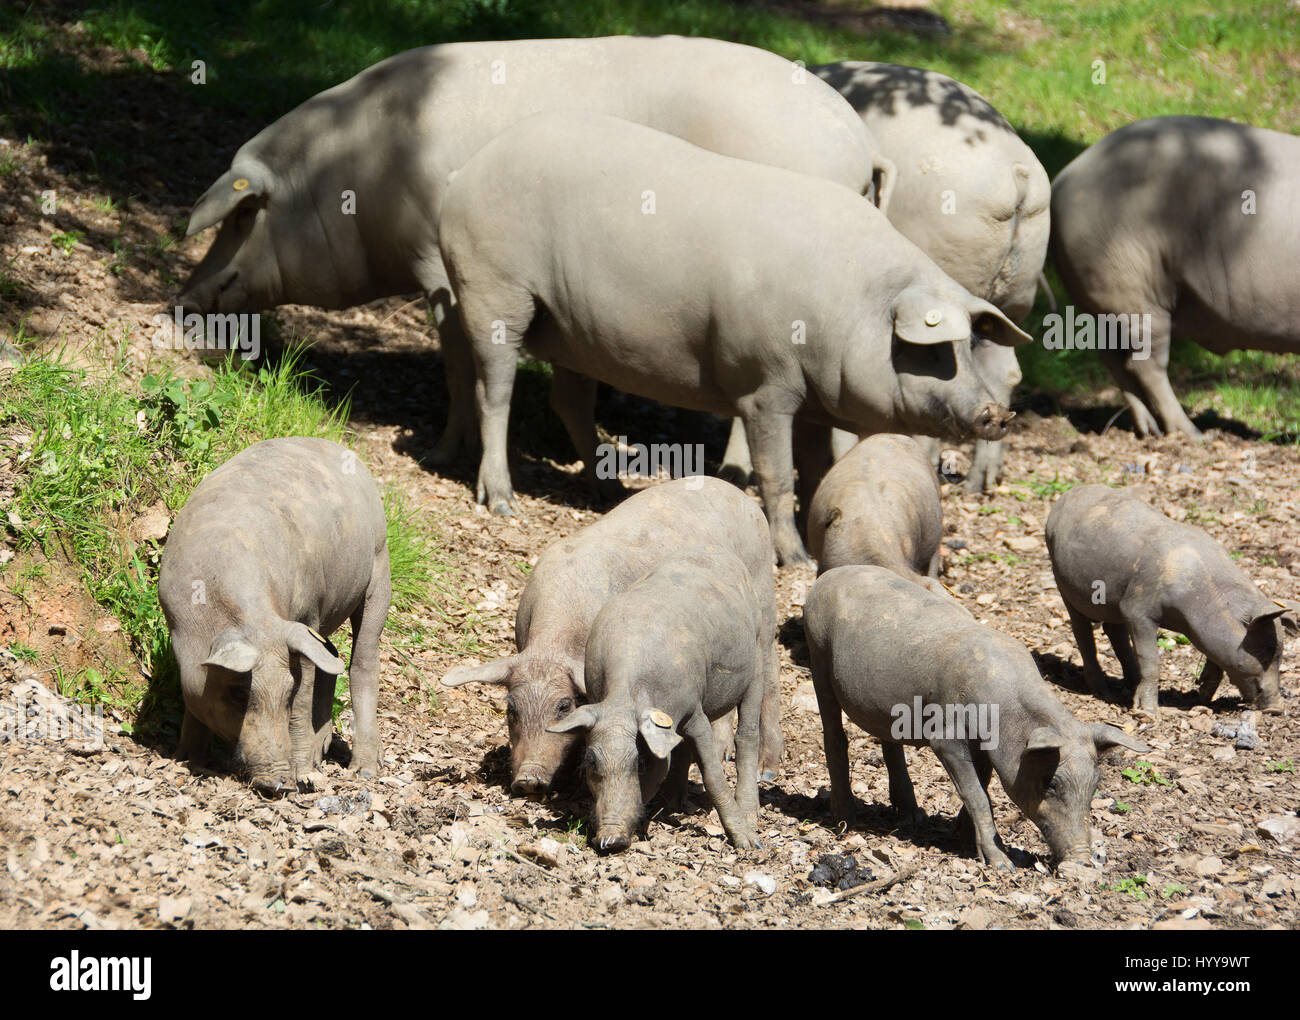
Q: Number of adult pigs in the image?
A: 4